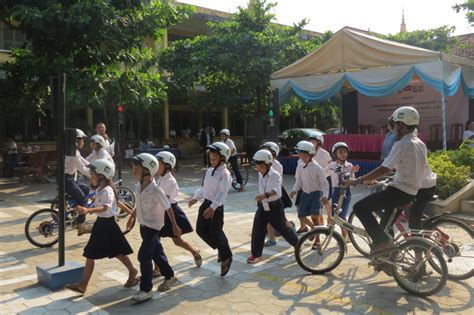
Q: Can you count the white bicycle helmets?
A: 13